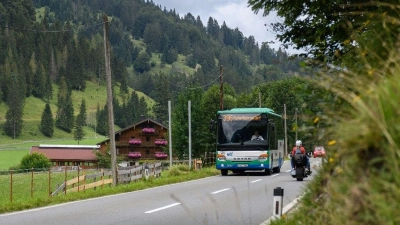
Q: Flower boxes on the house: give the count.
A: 5